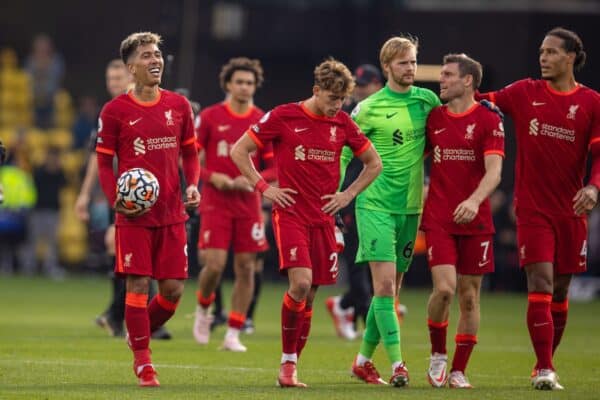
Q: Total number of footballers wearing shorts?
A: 6